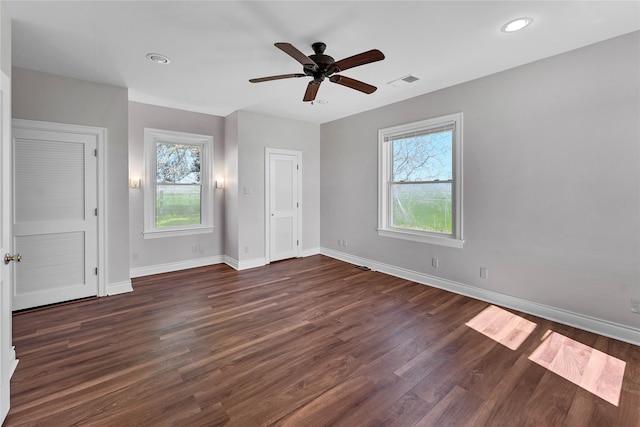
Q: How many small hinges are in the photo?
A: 6